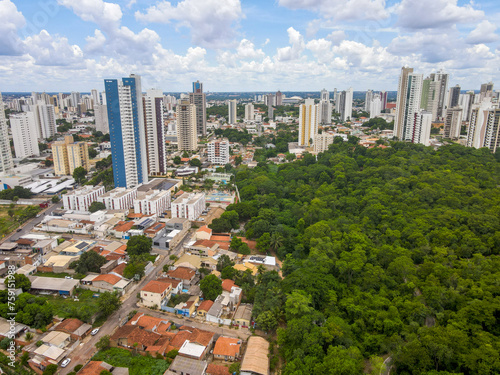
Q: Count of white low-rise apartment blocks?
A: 4